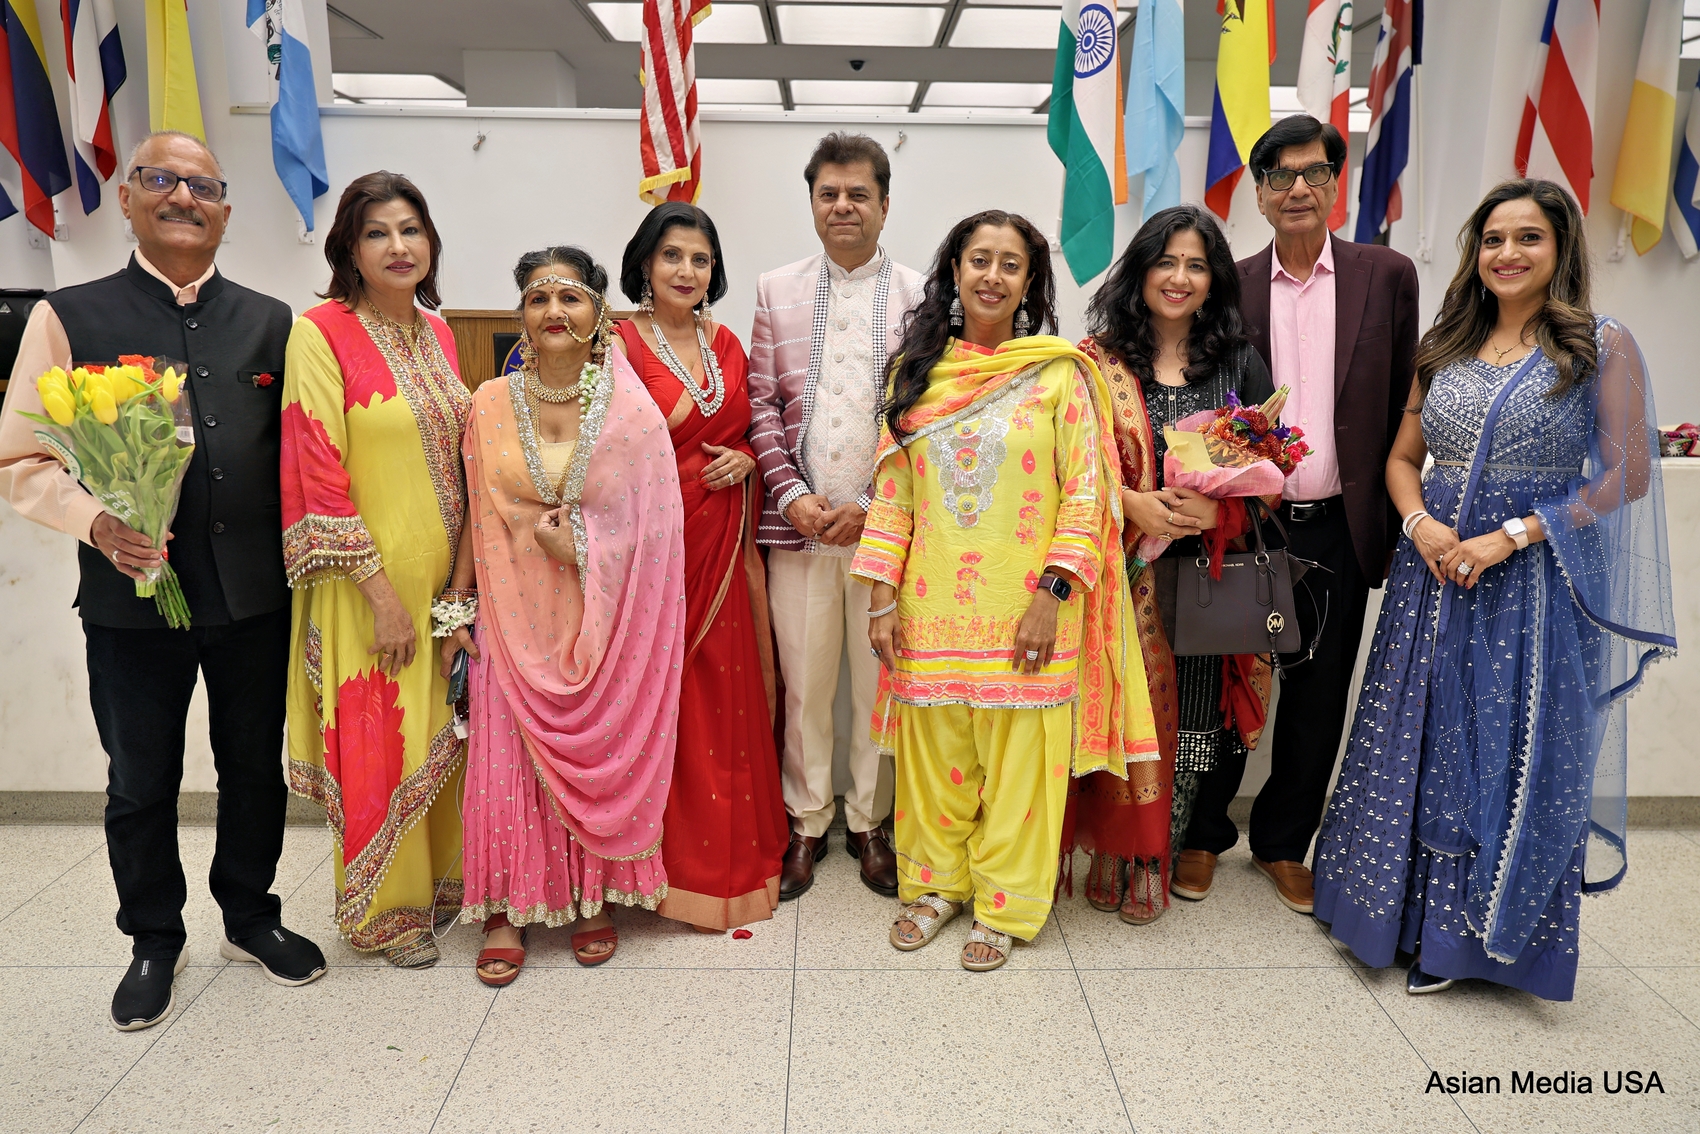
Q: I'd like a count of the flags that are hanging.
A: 14